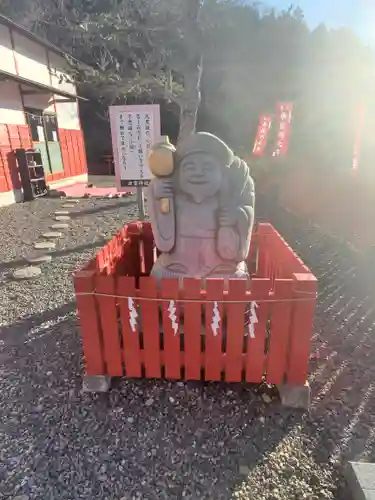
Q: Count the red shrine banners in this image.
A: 3